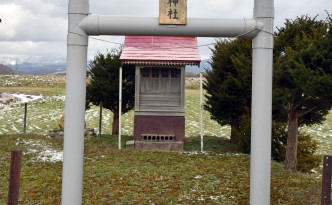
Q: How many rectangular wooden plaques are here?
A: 1